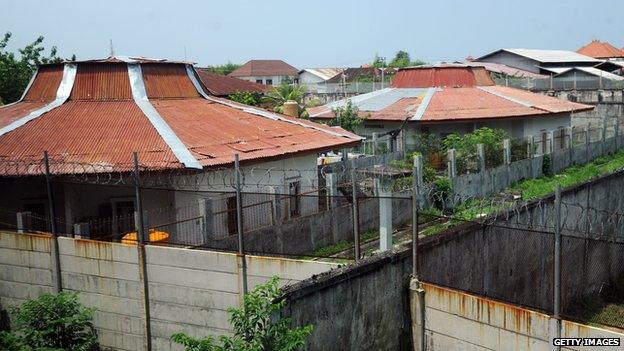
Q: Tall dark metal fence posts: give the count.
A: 6